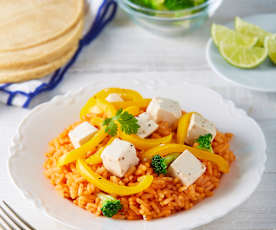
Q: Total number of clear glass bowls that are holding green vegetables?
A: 1